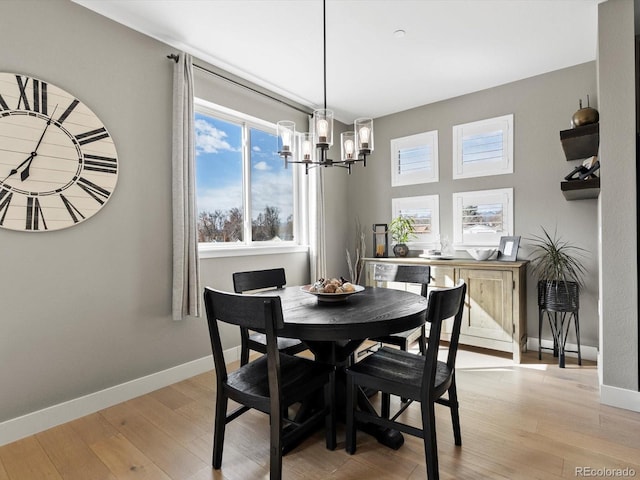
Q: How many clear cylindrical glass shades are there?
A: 5